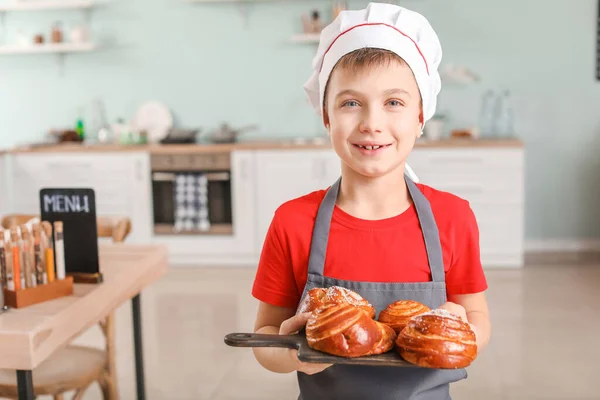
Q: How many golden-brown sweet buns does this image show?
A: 4